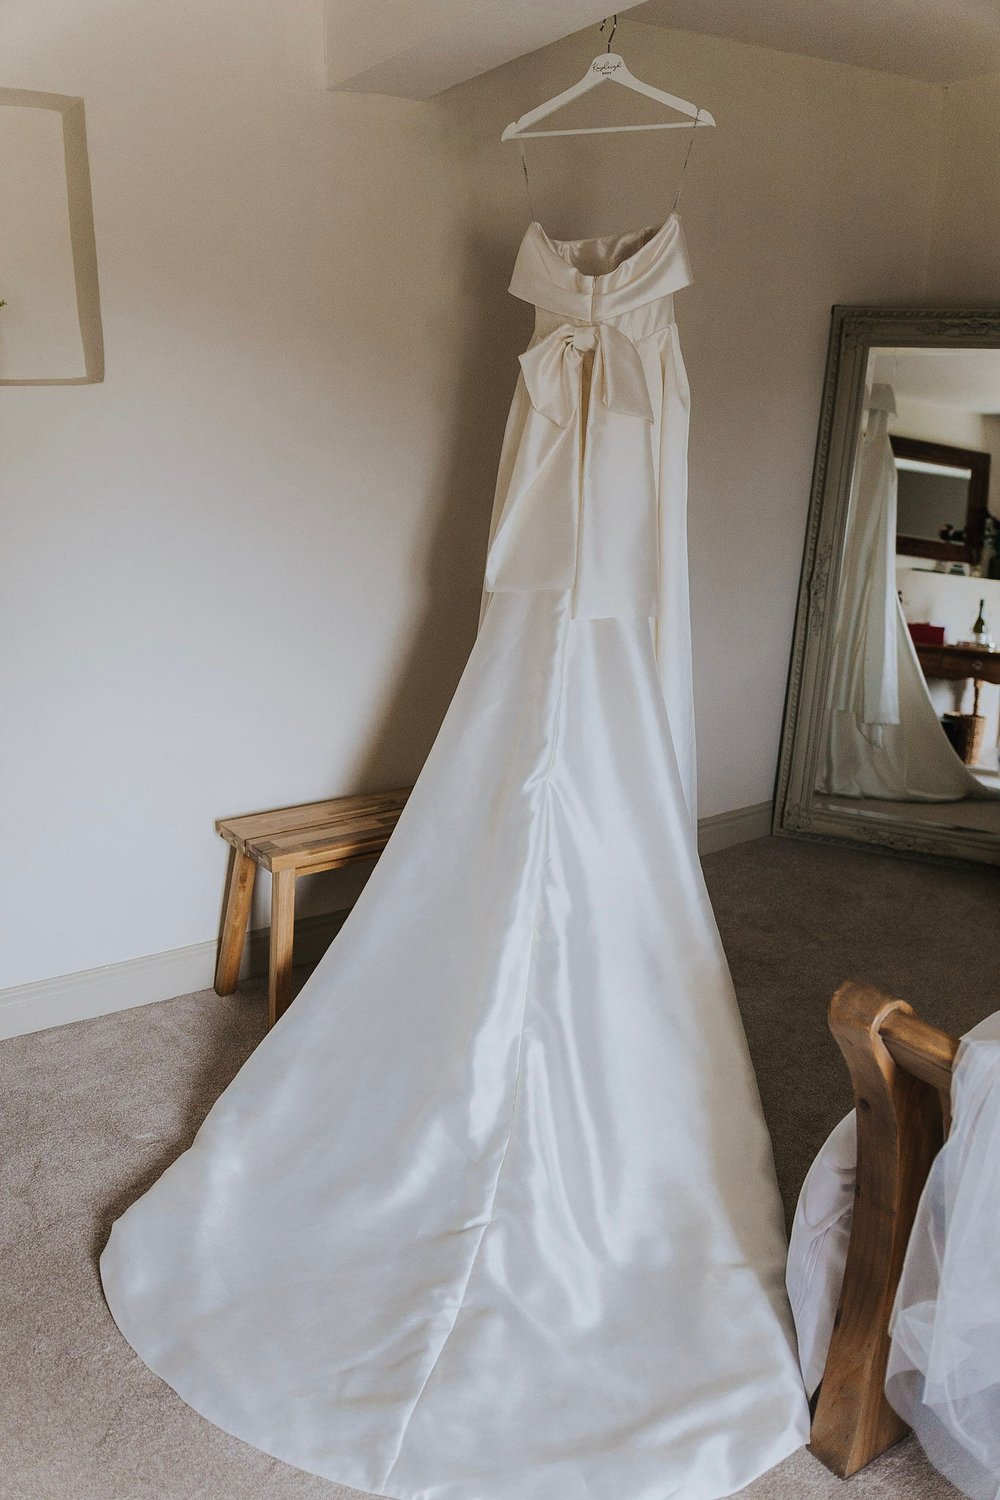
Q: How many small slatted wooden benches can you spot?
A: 1